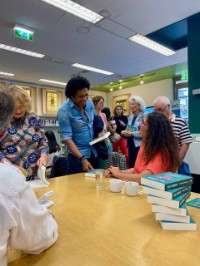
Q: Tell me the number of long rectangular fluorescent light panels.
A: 6